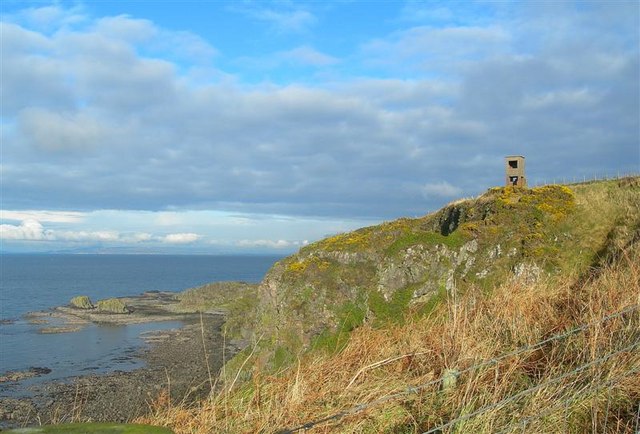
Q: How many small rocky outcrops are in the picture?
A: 2